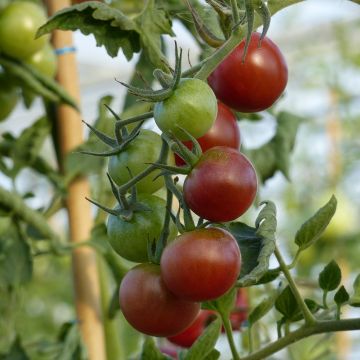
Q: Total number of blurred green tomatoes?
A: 3